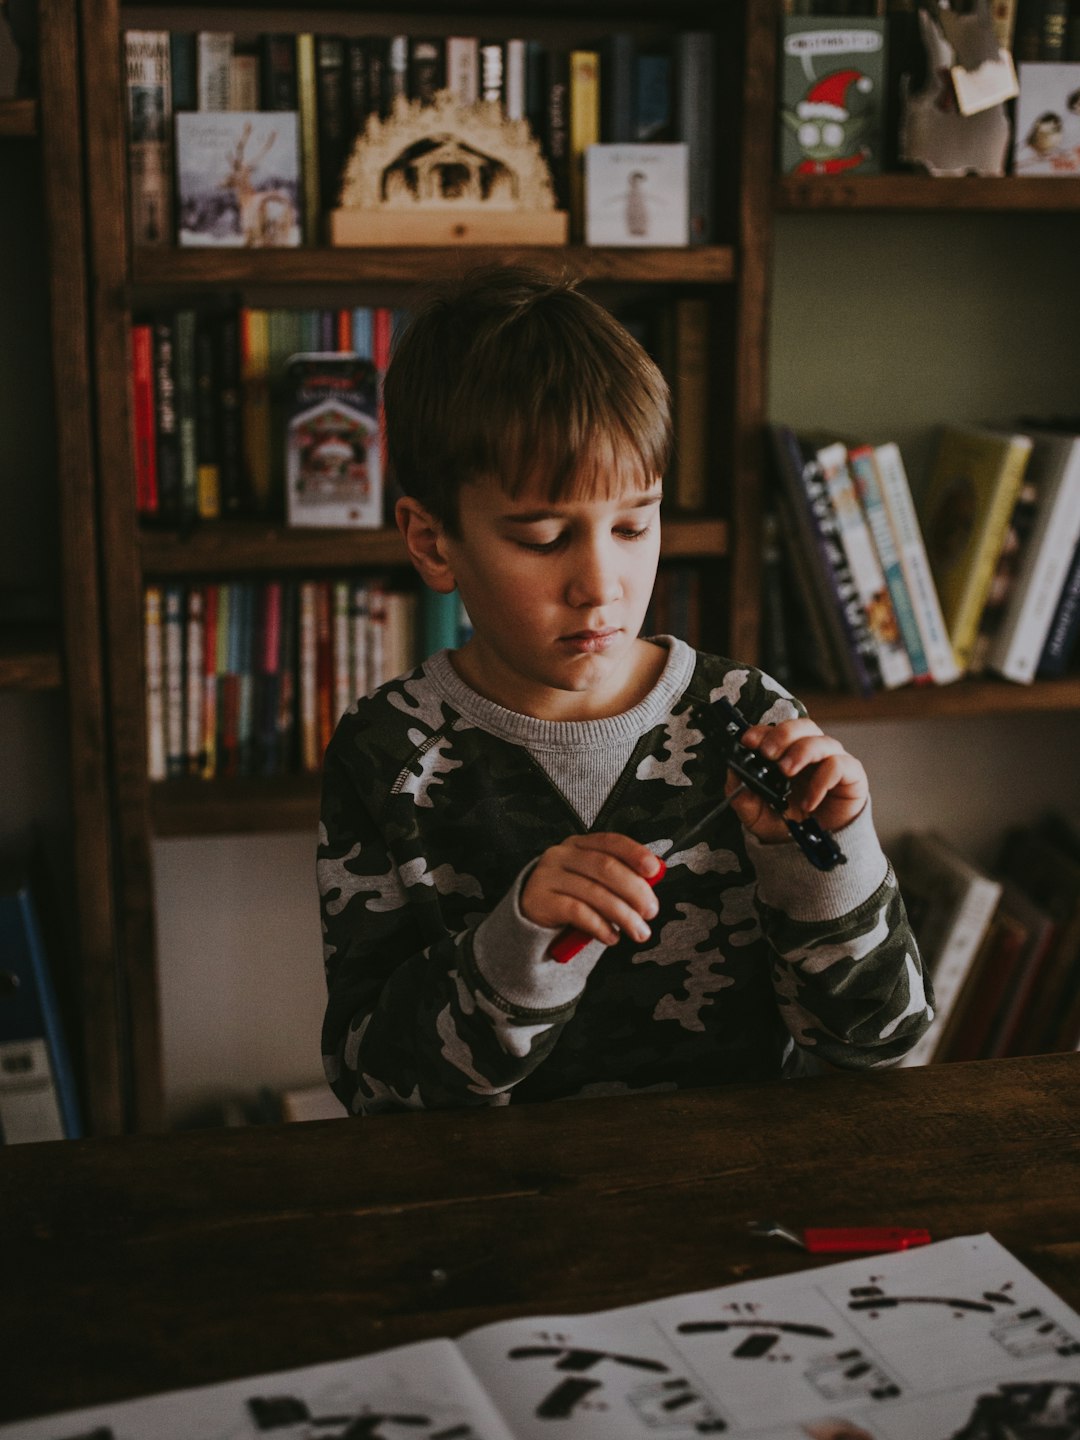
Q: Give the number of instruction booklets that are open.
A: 1